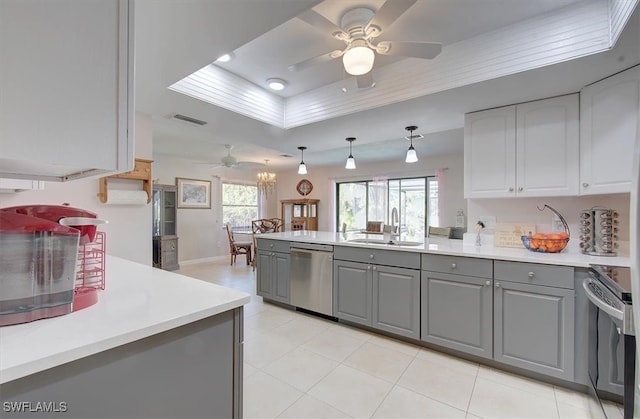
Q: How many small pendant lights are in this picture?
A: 3